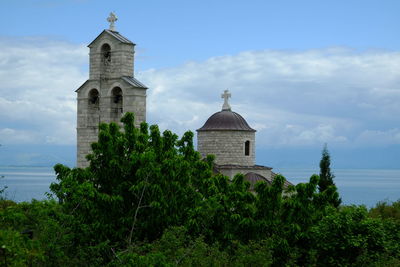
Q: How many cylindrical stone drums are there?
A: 1